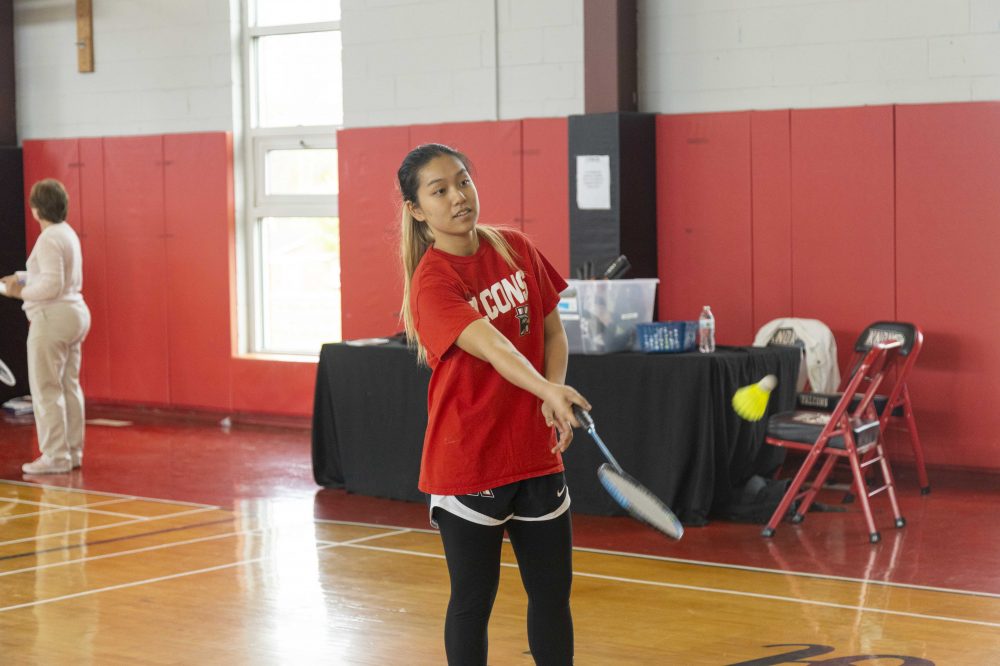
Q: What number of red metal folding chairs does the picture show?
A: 3